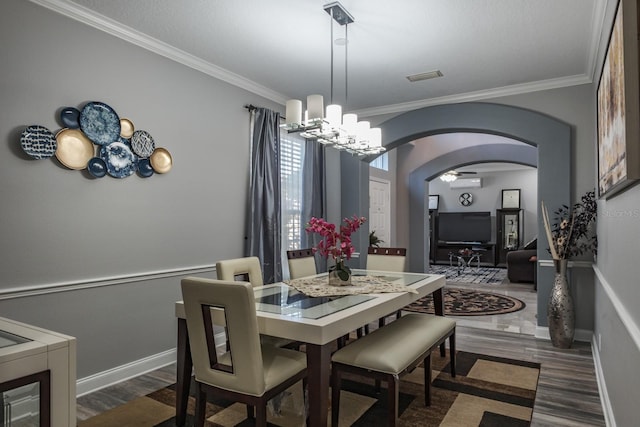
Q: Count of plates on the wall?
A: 10